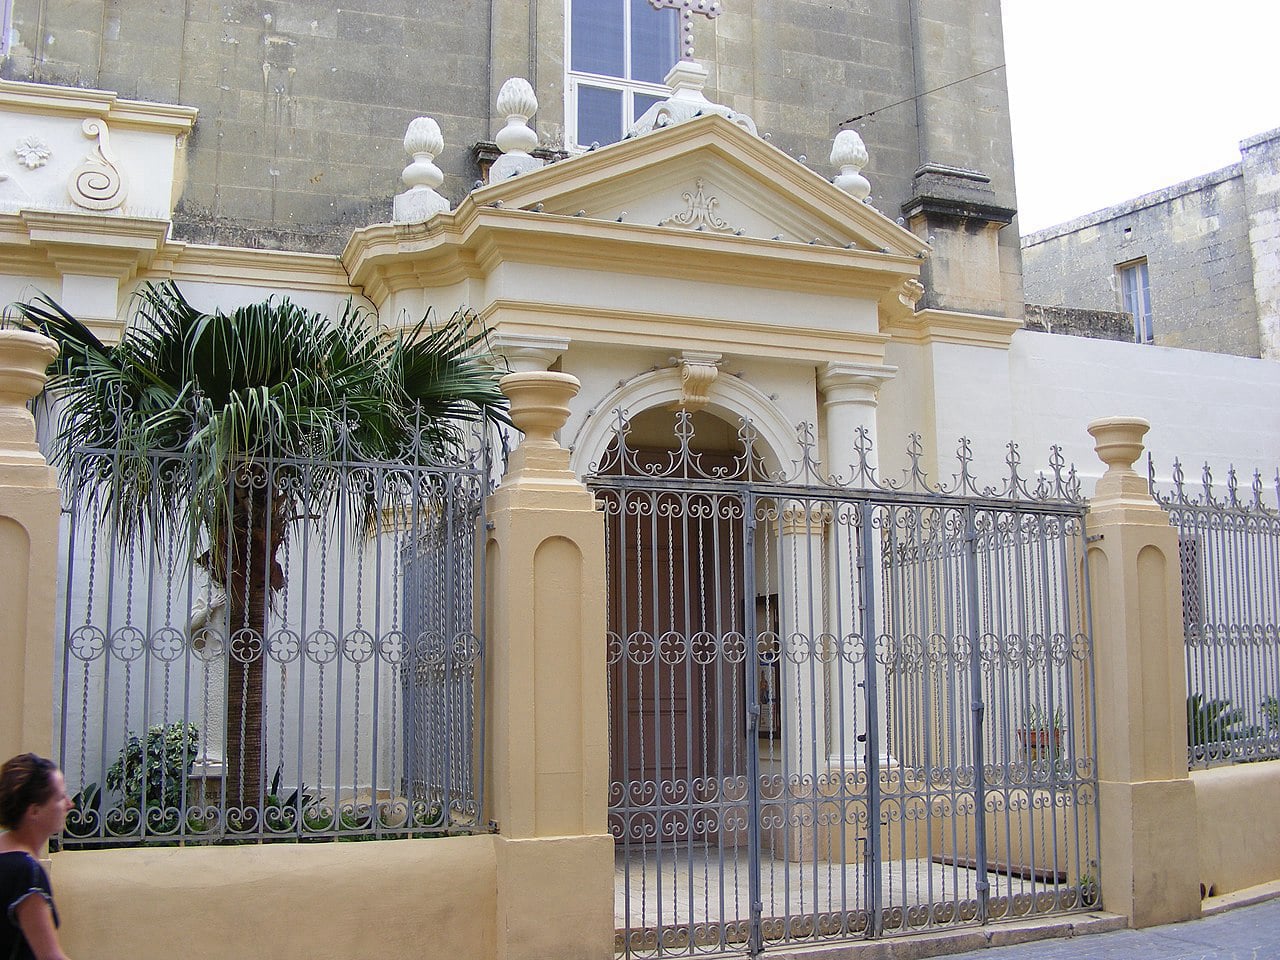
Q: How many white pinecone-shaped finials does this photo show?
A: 3